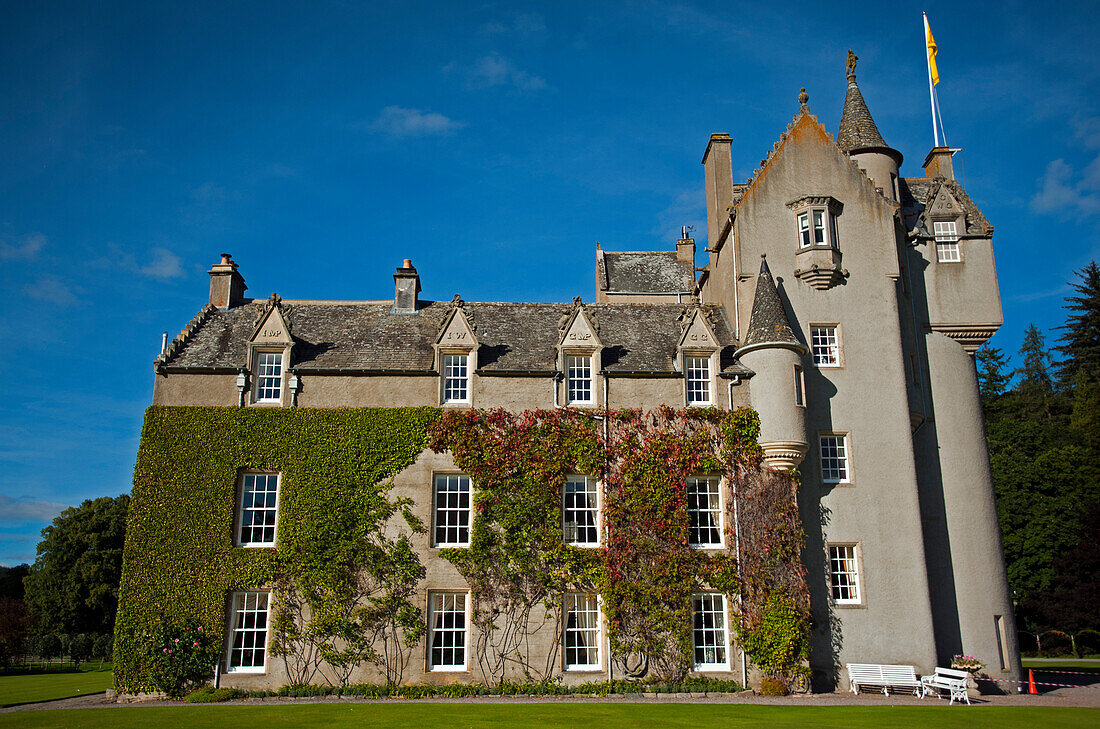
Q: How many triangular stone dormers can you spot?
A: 5